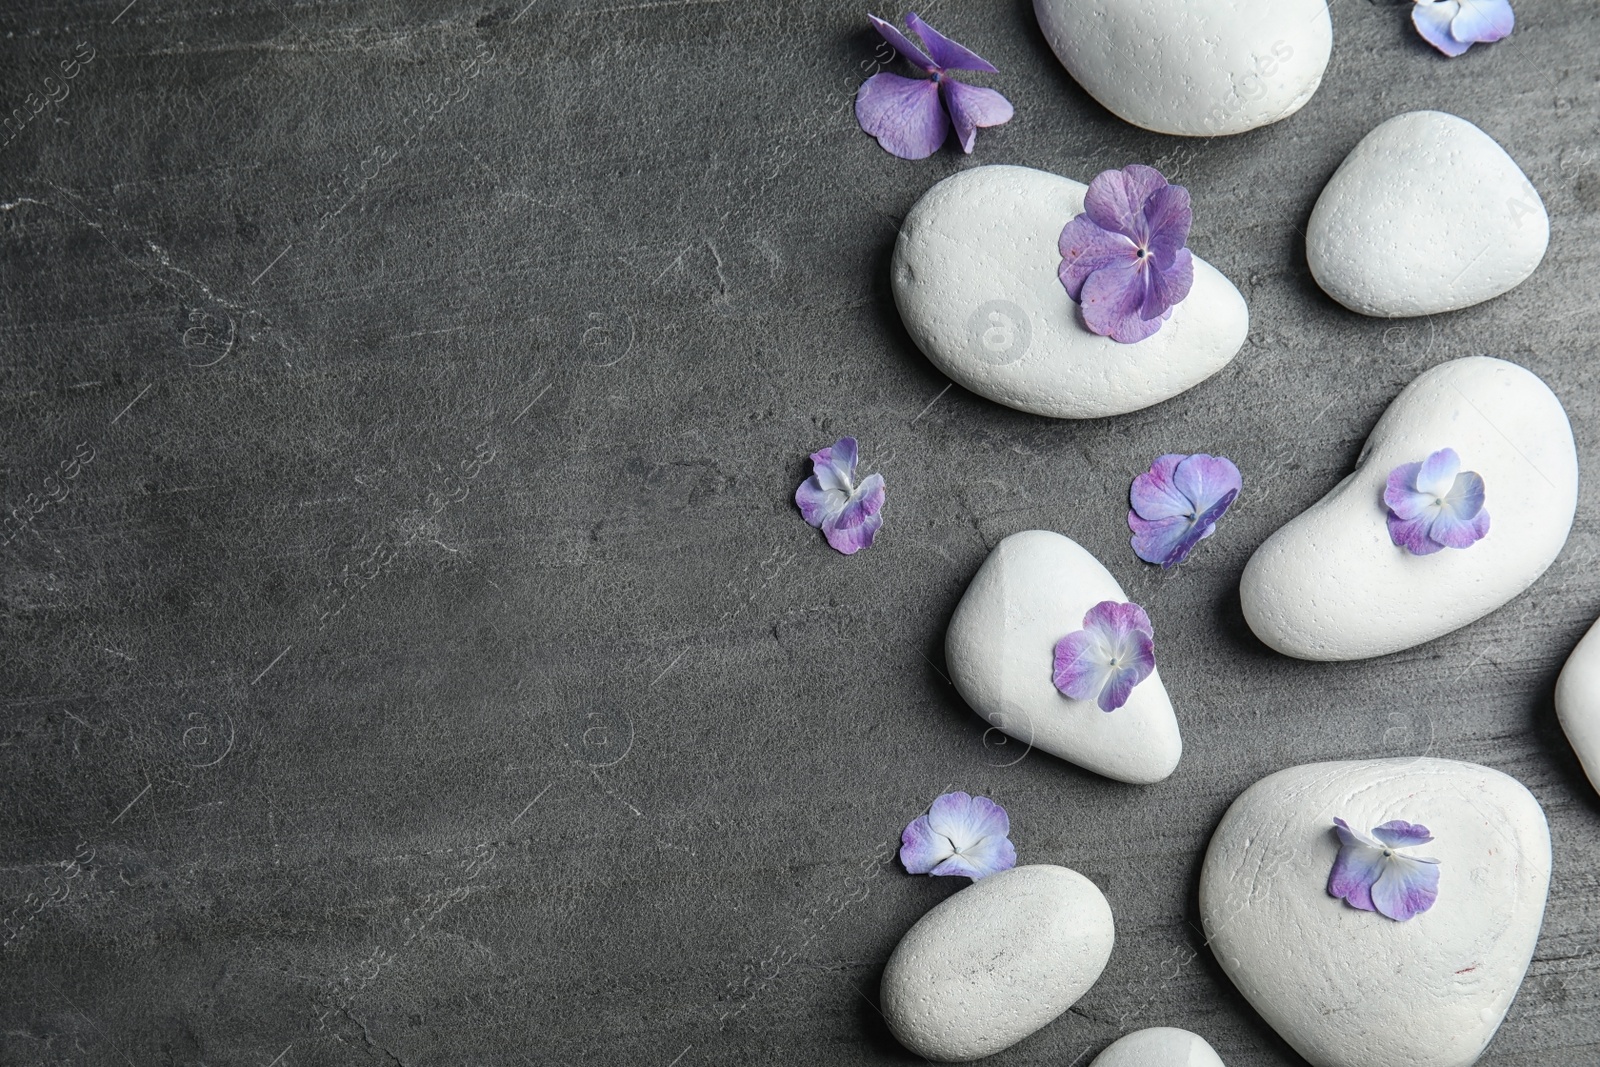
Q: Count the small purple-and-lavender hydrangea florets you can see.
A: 9